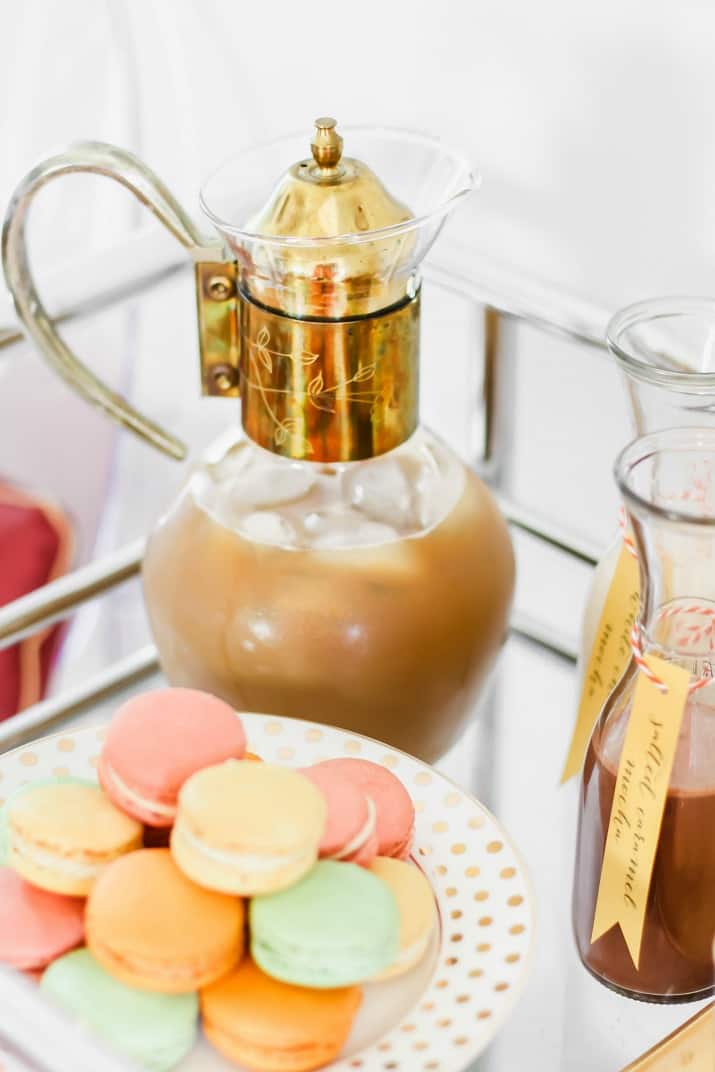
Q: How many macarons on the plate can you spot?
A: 13